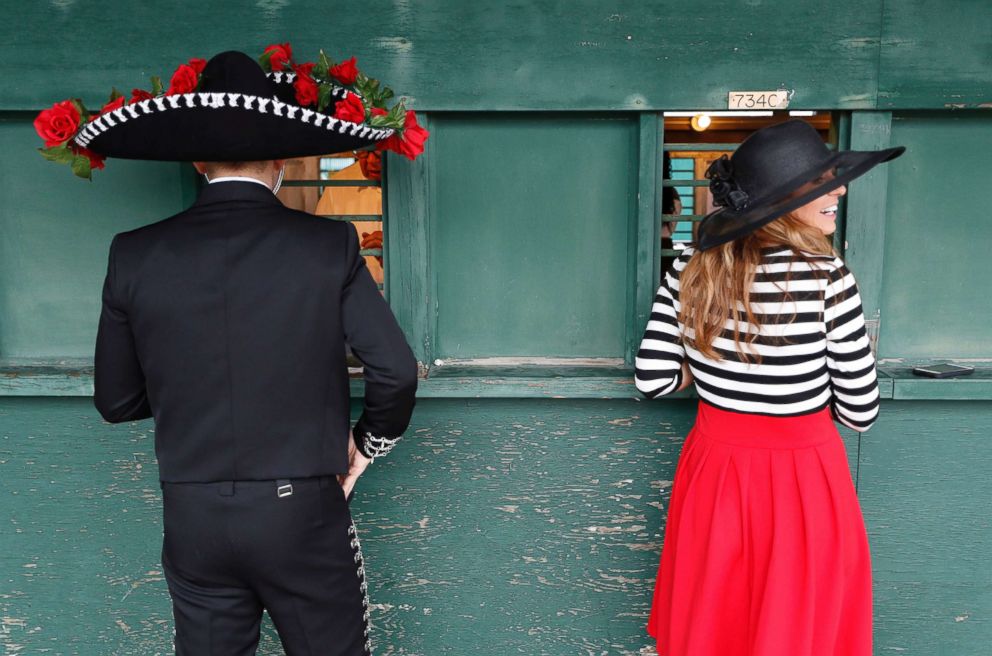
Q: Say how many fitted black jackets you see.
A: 1